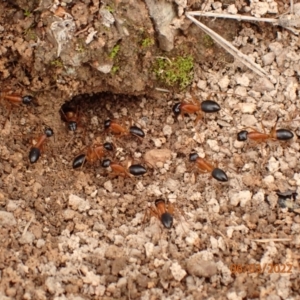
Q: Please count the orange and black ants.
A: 10